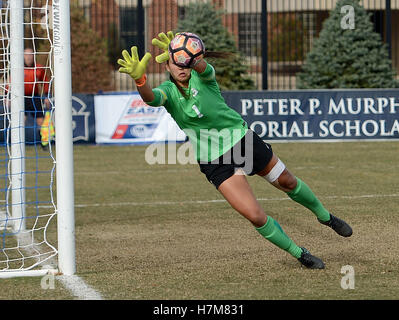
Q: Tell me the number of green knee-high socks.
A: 2